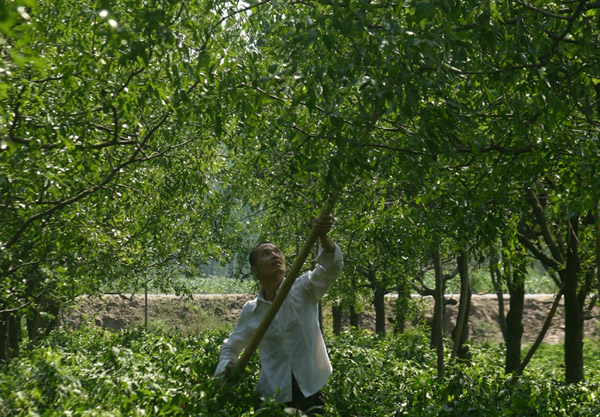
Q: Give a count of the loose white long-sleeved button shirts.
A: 1